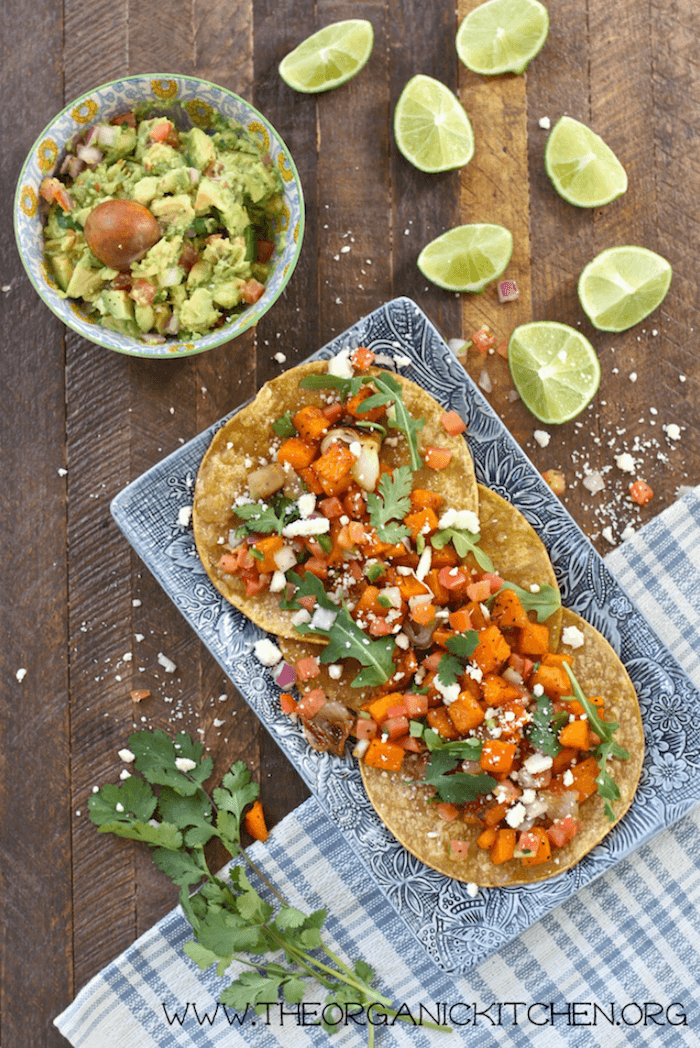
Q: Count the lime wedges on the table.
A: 7